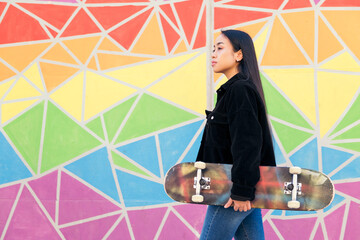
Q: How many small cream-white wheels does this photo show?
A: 4